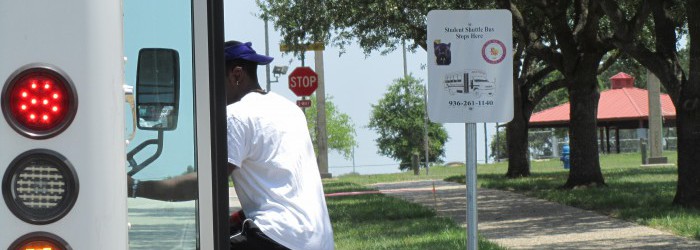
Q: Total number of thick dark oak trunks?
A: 3